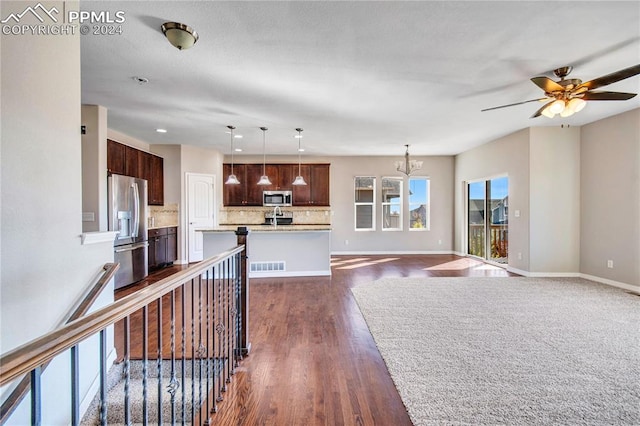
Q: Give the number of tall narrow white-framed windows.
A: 3